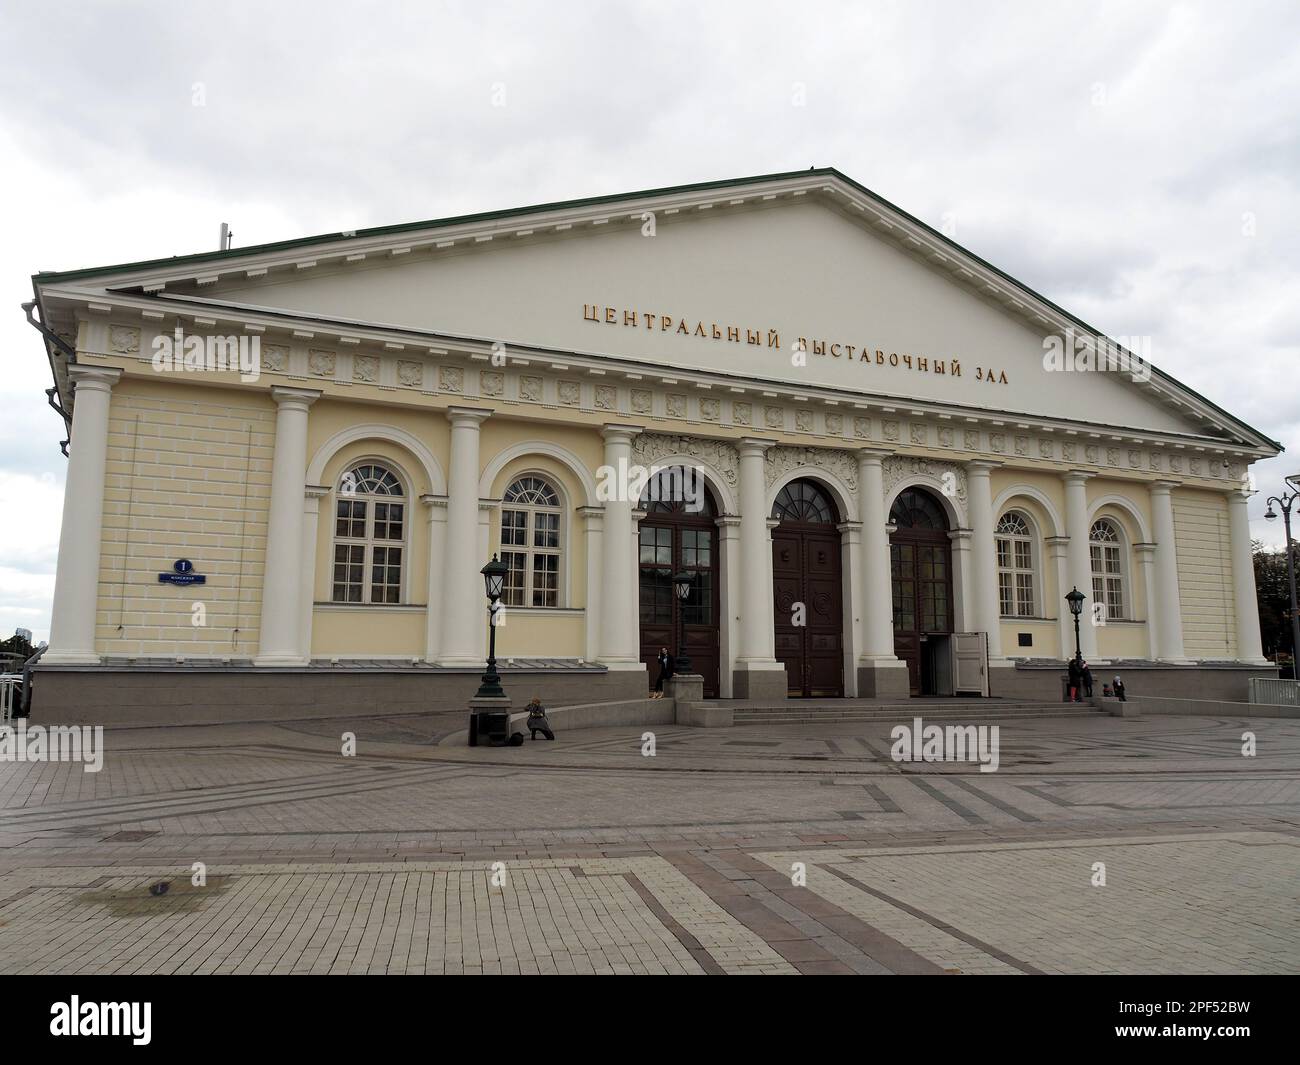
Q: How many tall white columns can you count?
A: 10